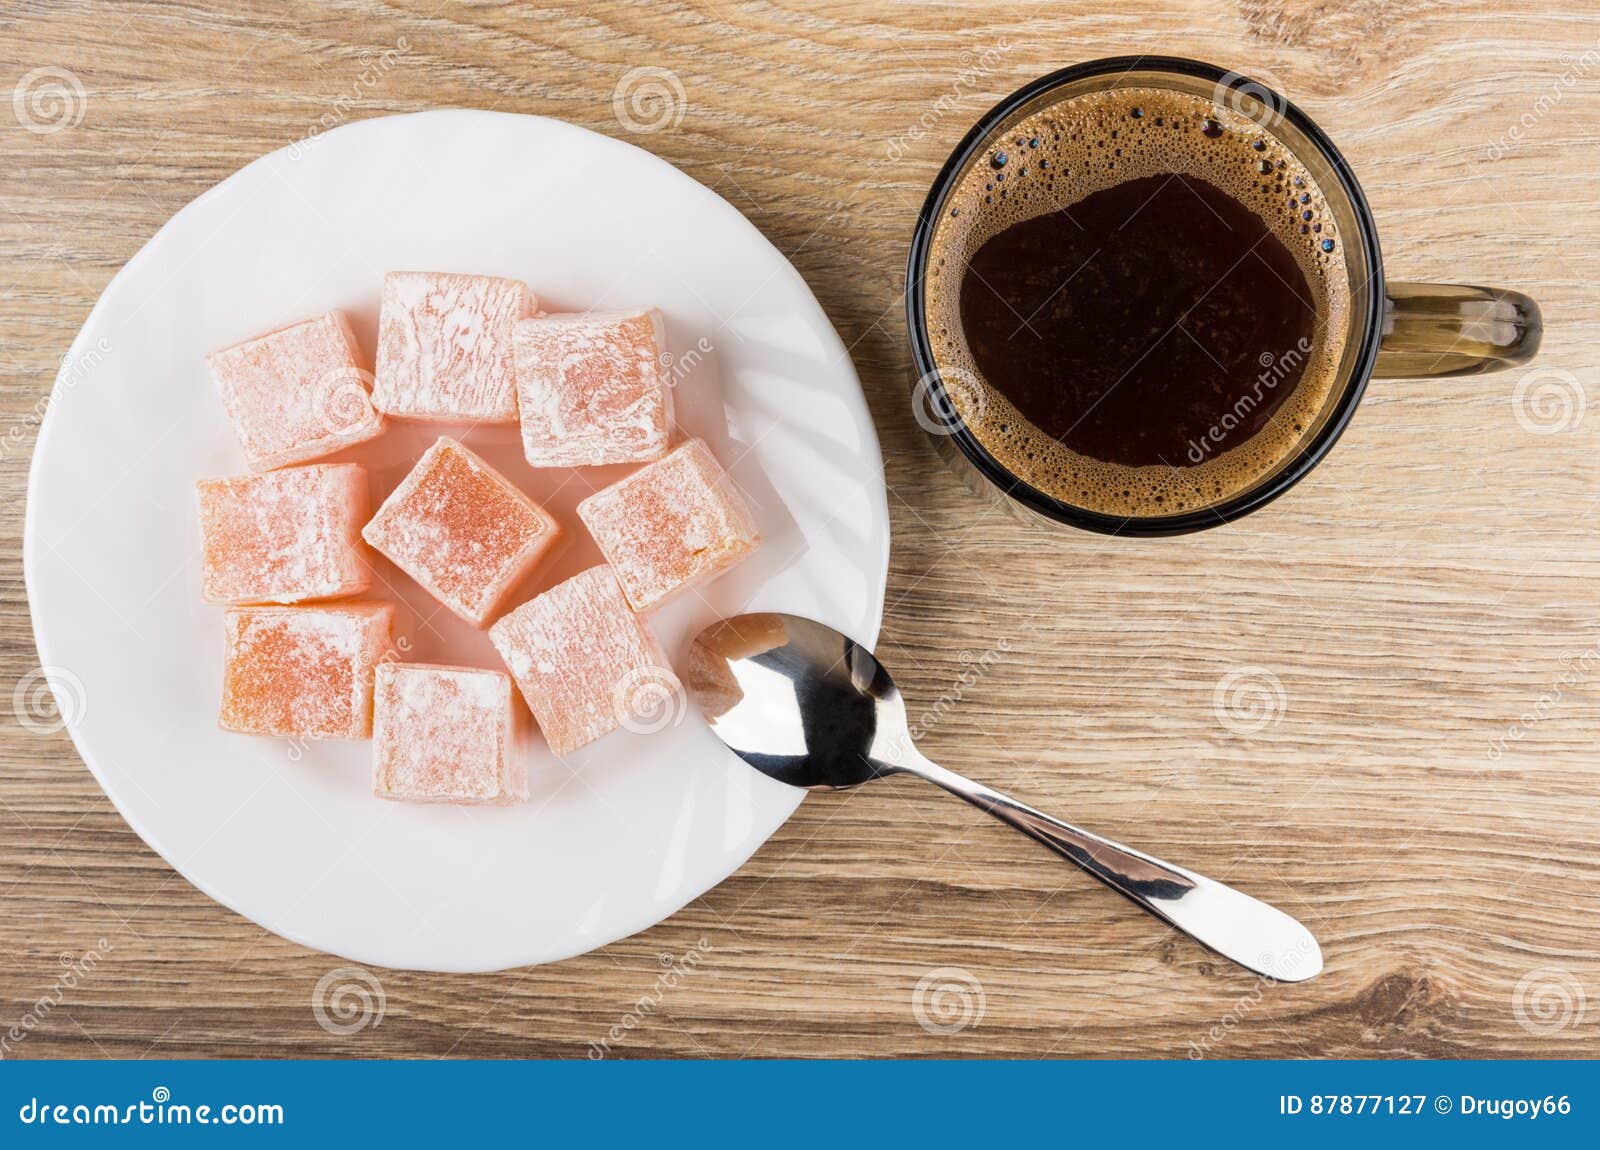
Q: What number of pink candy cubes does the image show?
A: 9